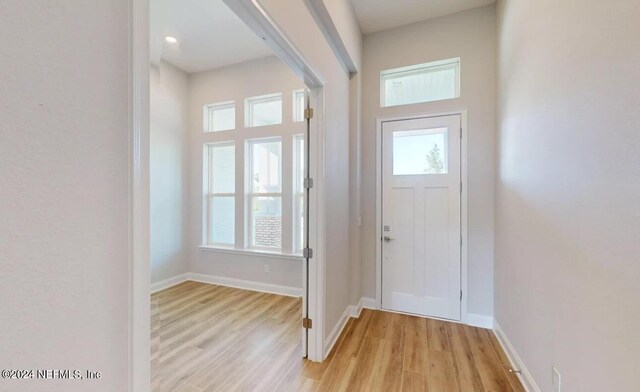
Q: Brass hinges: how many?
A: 2